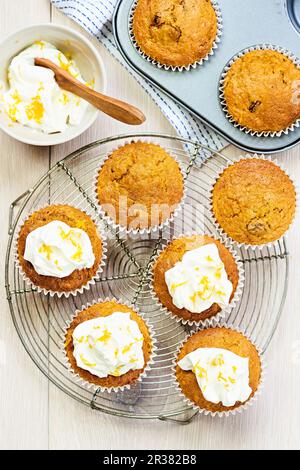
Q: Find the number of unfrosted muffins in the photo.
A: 4